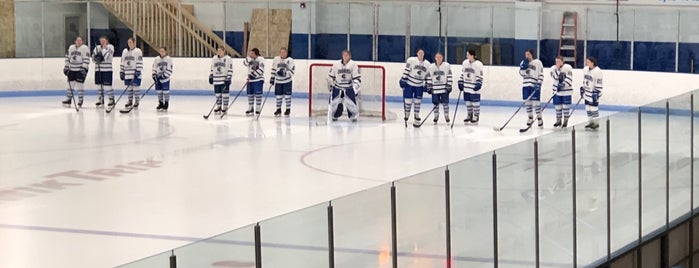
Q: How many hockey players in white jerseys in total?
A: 14